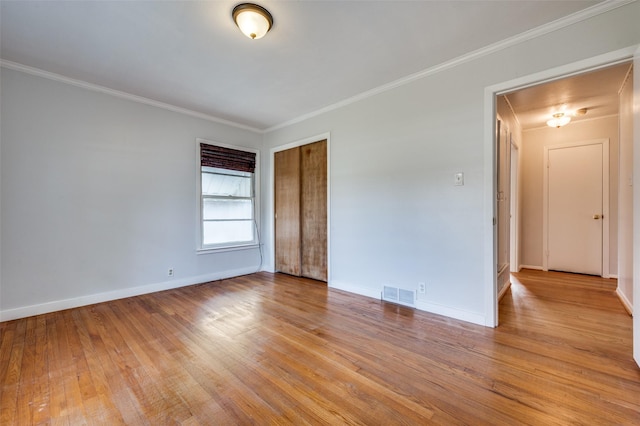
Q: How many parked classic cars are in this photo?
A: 0